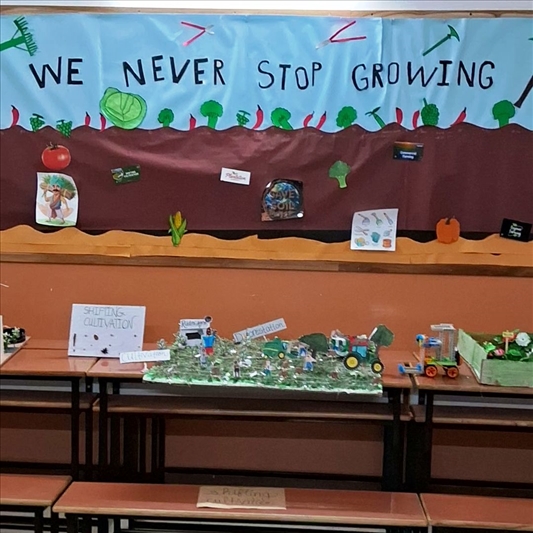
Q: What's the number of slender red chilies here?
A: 10